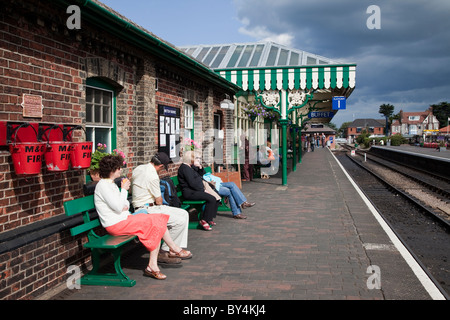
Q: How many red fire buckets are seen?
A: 3